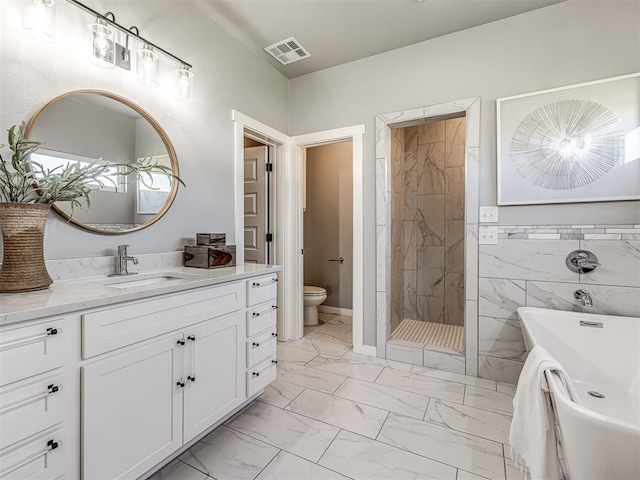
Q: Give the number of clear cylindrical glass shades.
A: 4